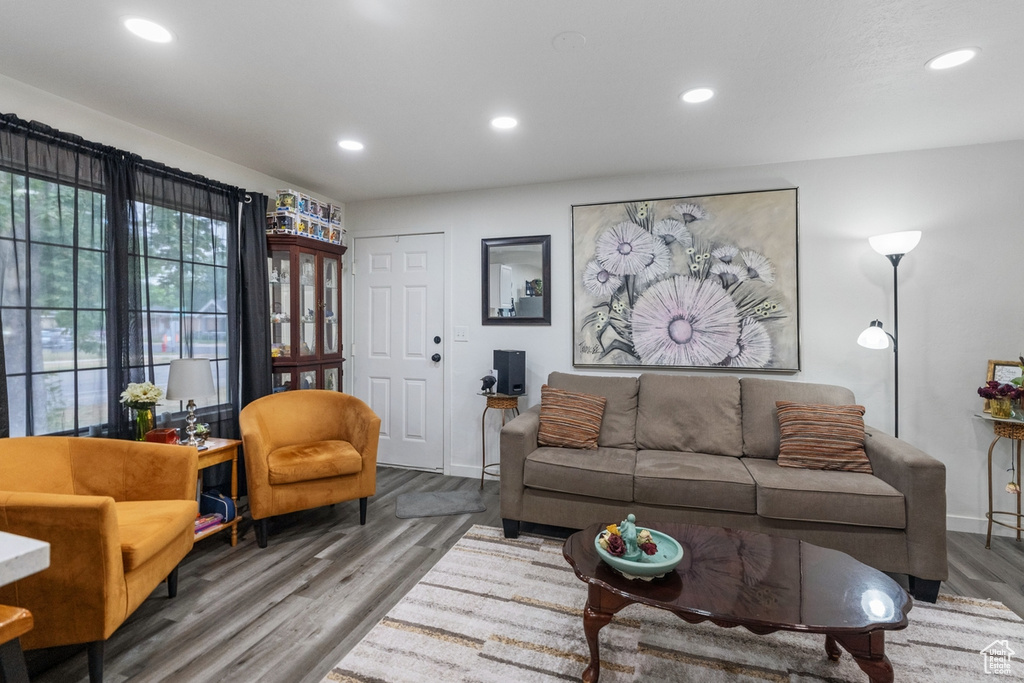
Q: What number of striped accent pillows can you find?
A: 2